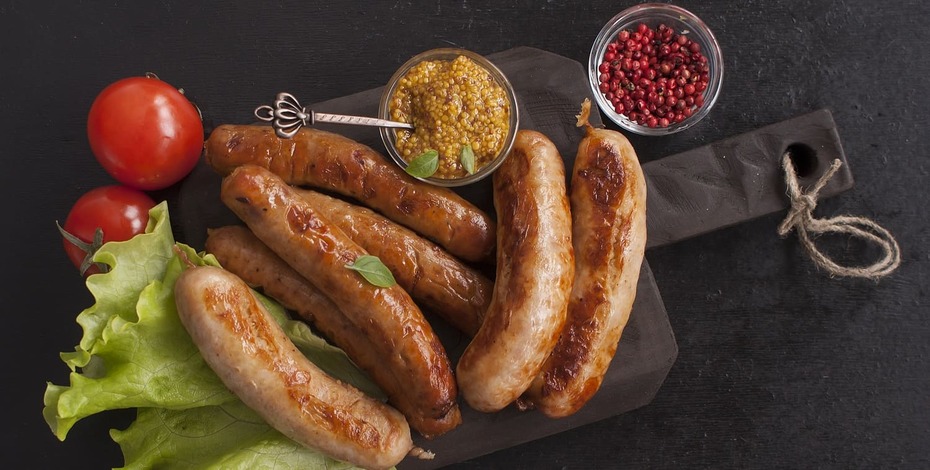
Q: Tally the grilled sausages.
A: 7